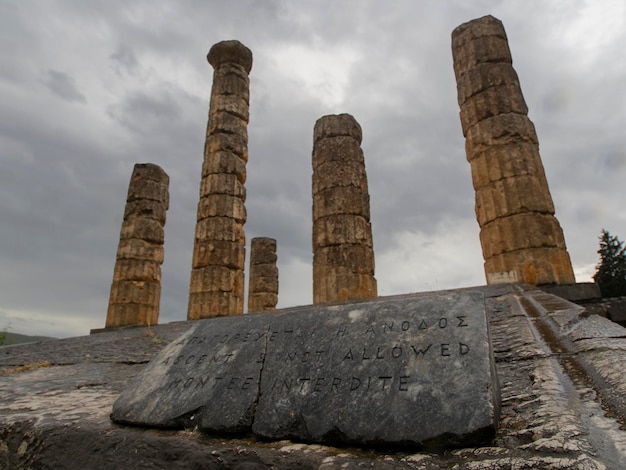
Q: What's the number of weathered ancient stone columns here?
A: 5